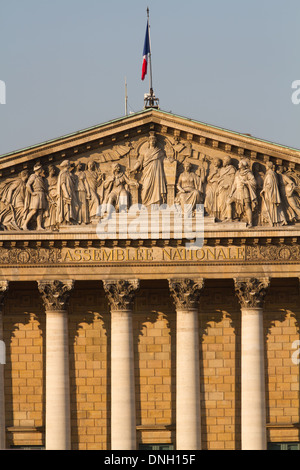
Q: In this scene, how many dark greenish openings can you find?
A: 3